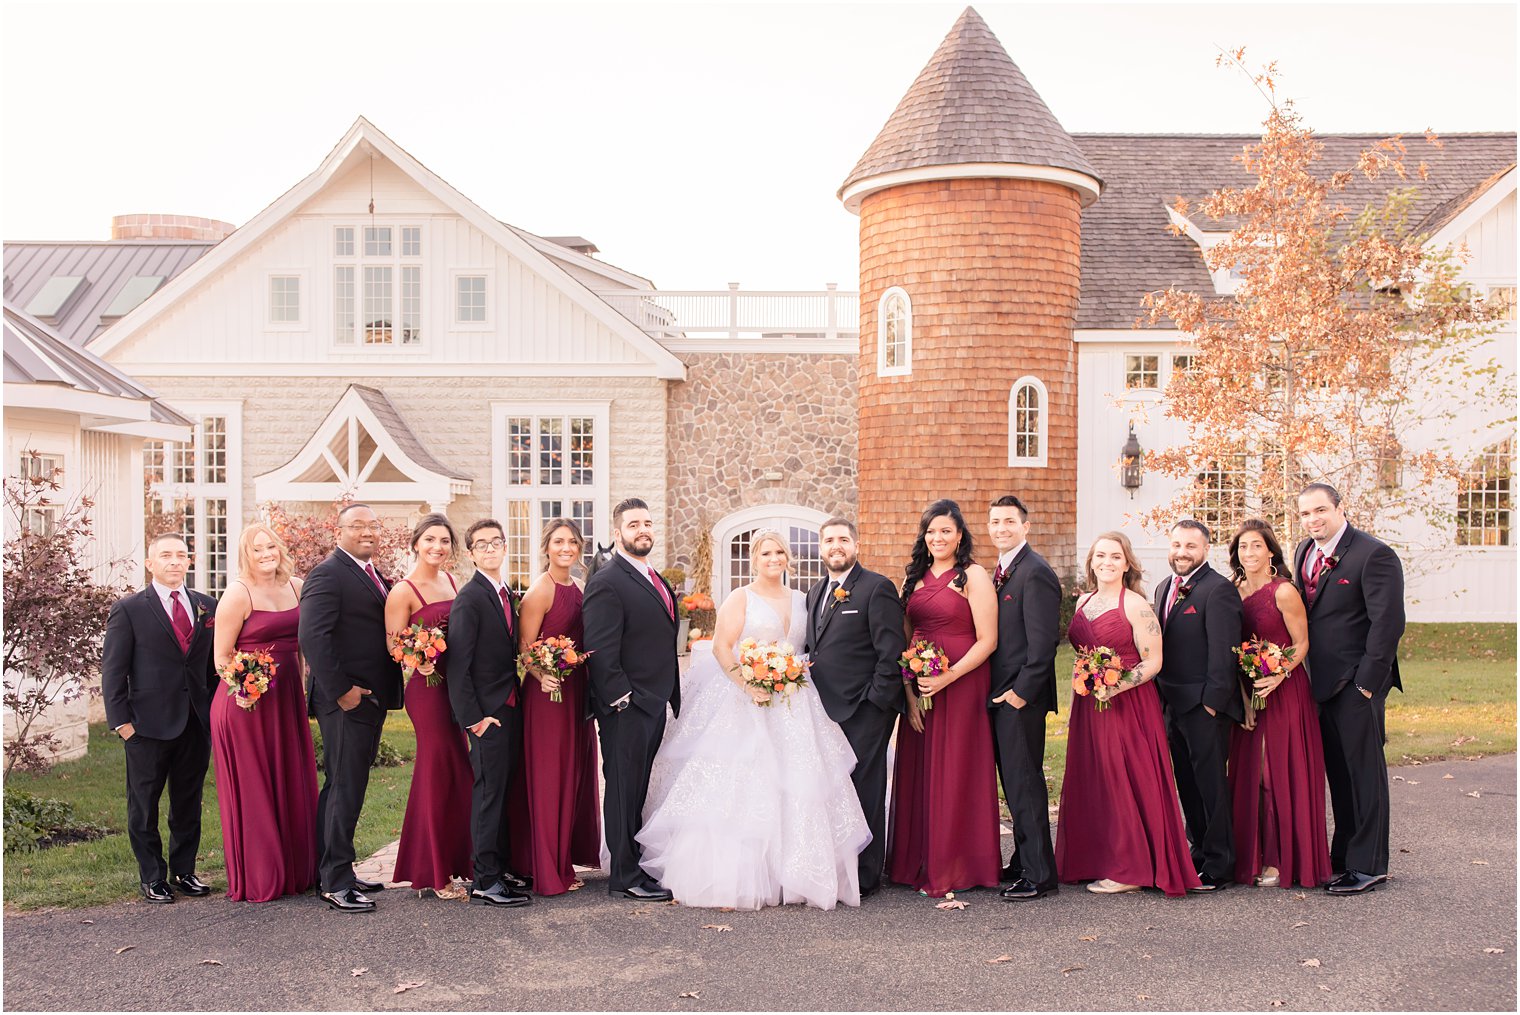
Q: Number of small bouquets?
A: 6